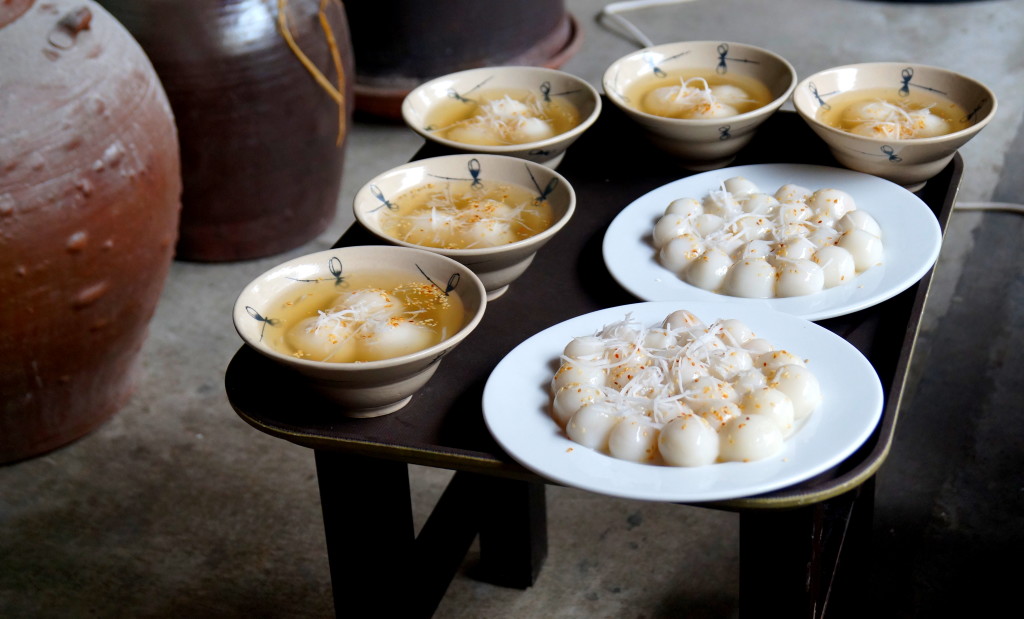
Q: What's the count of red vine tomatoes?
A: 0